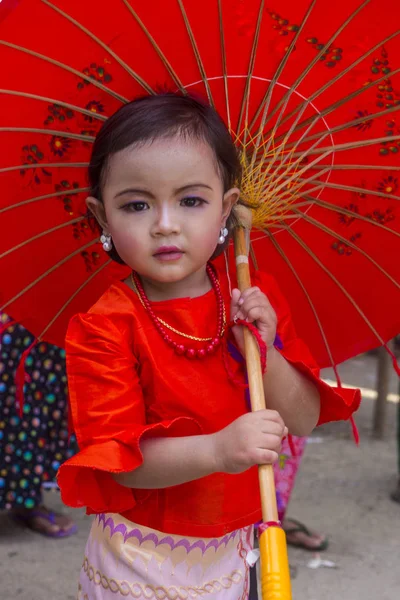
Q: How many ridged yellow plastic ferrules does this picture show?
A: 1